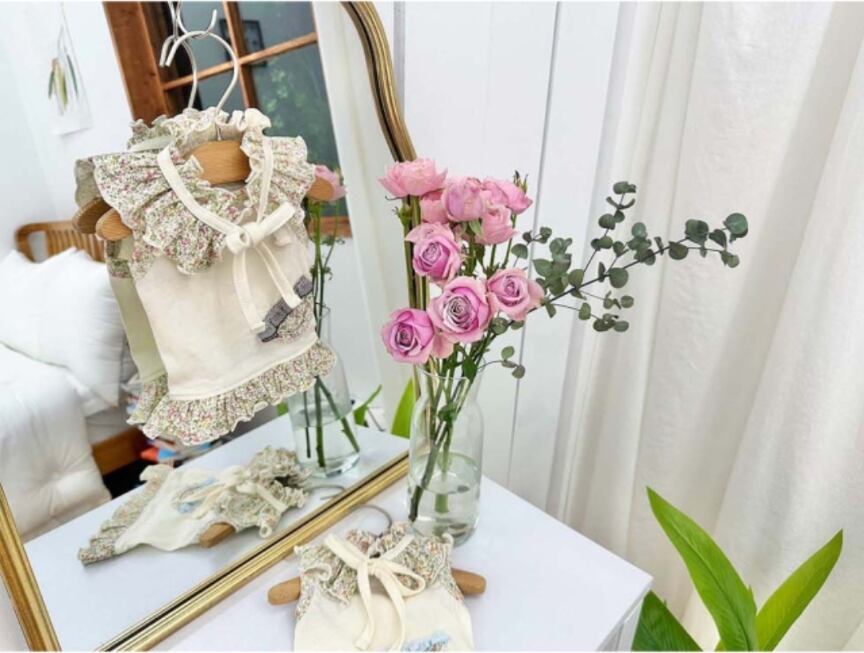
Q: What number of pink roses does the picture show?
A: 9